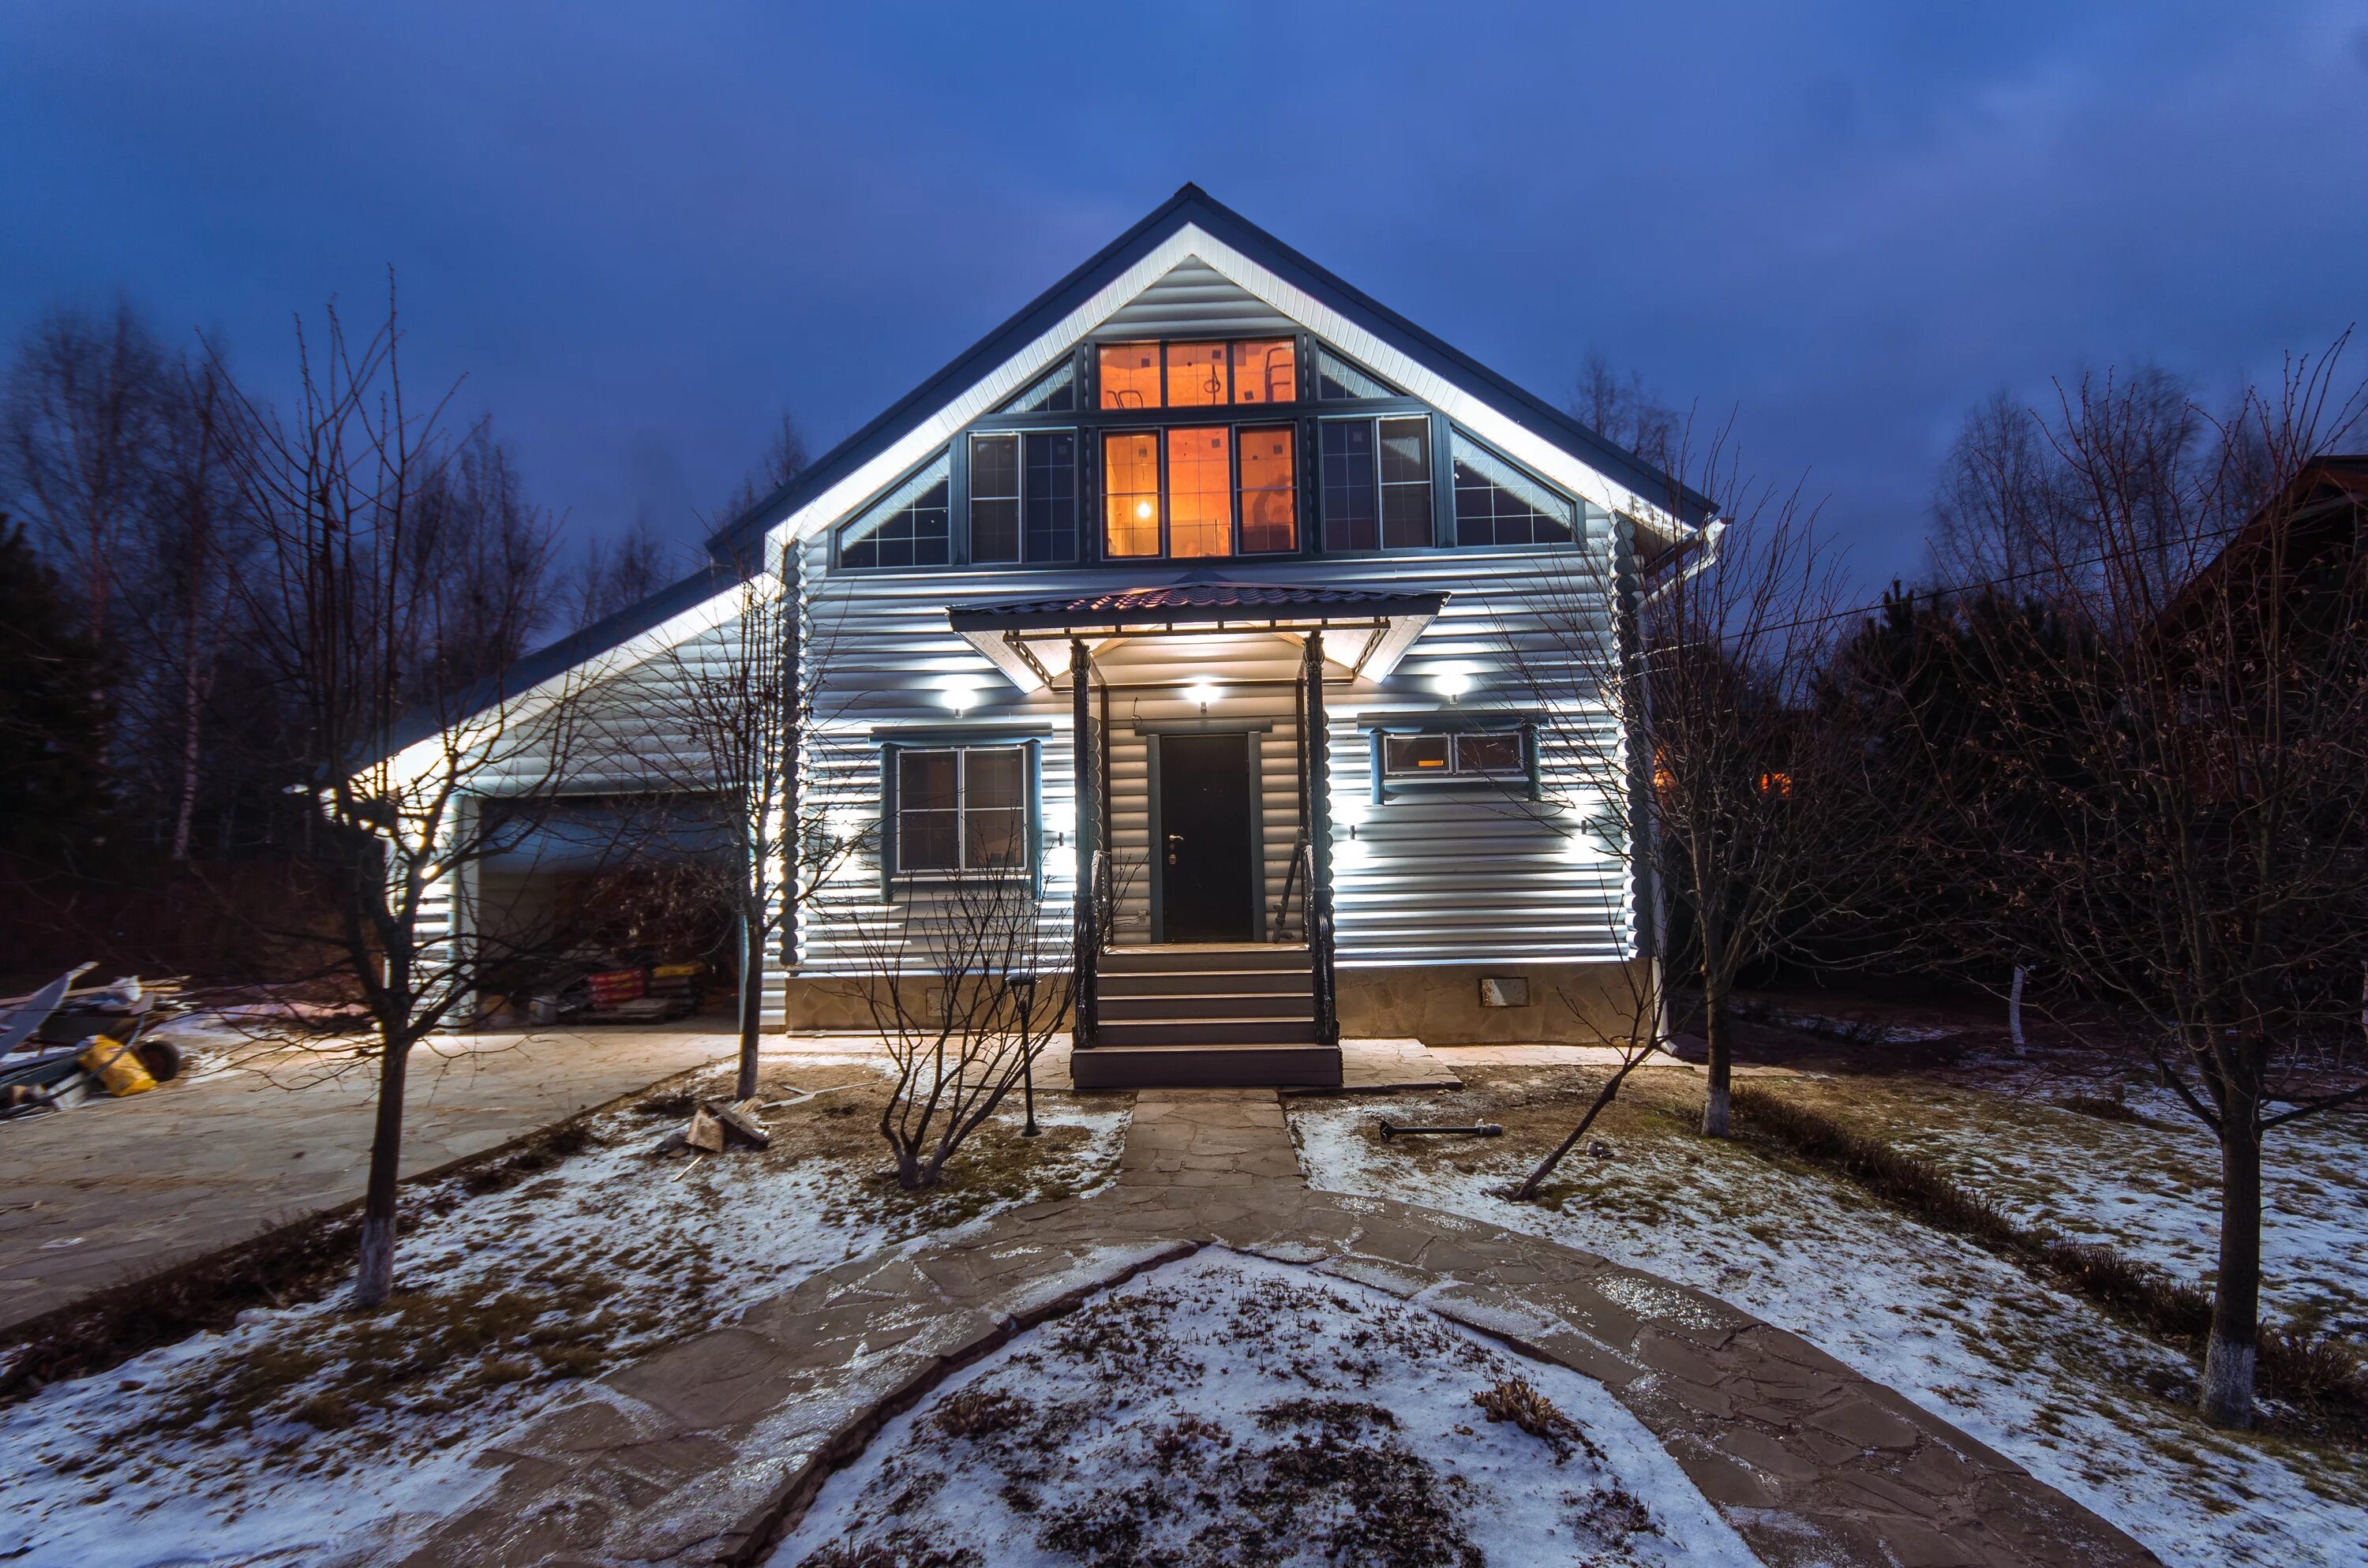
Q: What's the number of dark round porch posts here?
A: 2